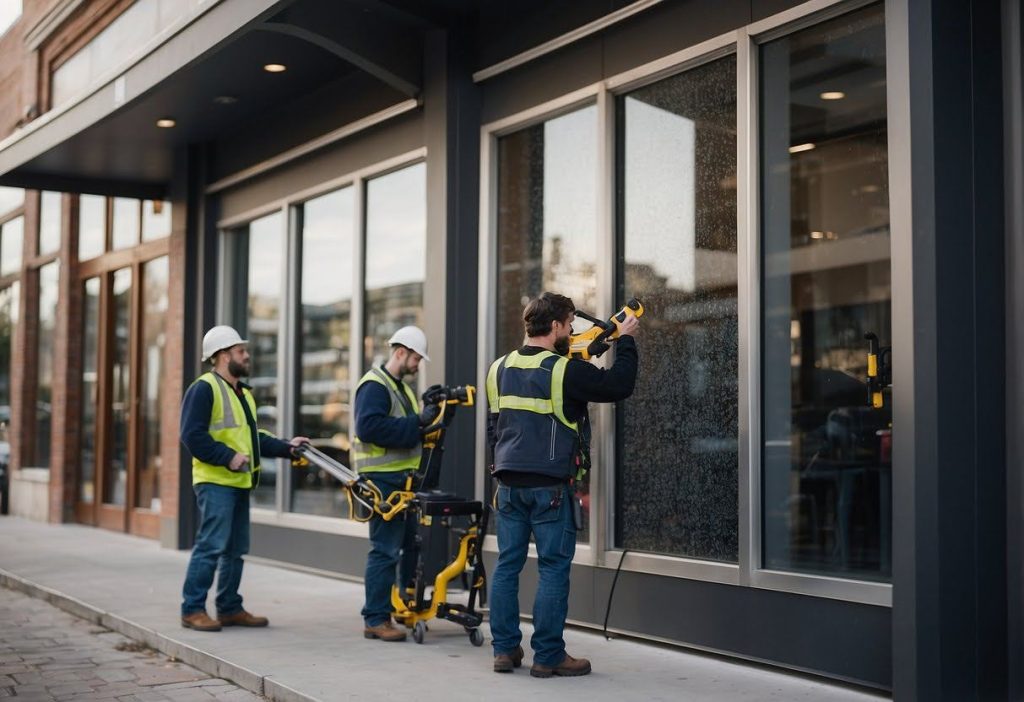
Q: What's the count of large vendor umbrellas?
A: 0